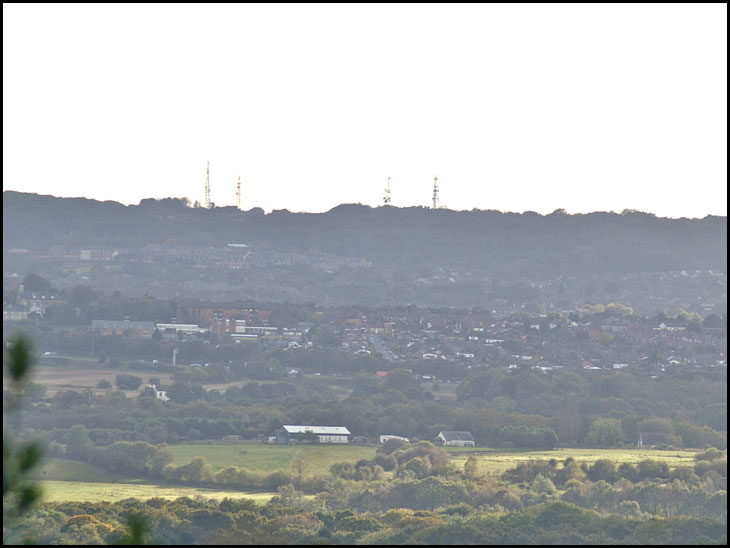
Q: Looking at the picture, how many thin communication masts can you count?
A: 4